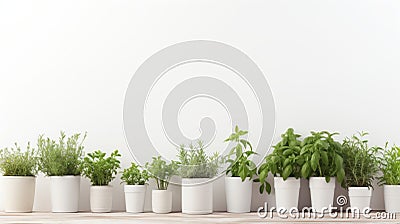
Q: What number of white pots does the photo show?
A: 11